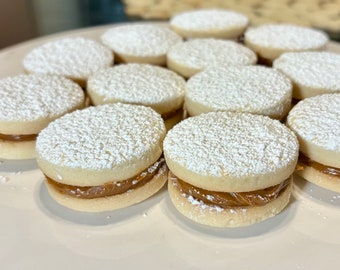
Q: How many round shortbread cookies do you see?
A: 12